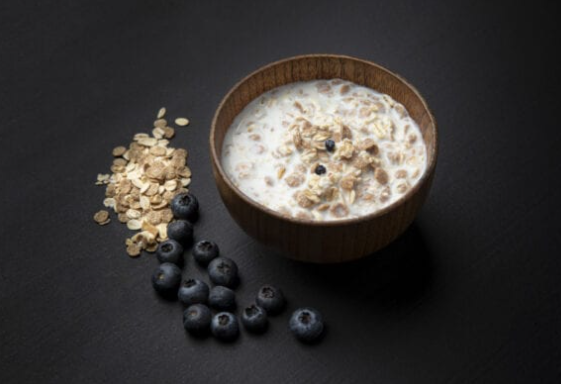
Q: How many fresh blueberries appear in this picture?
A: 13